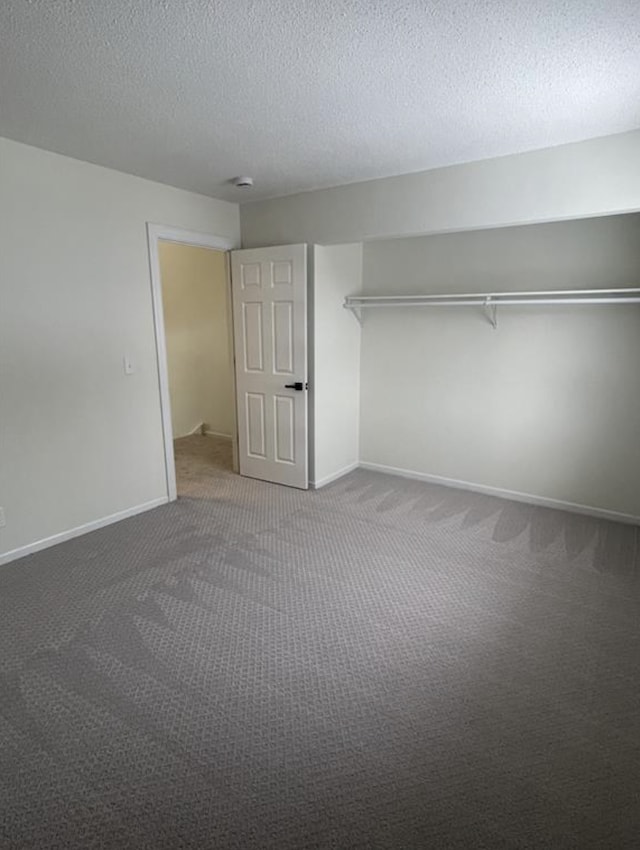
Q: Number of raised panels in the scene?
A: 6